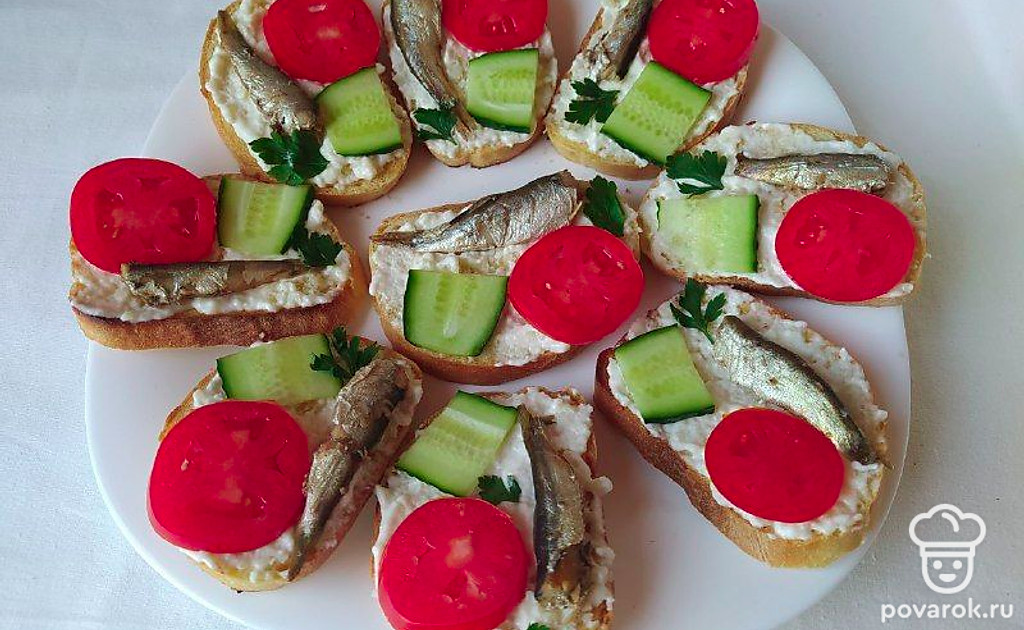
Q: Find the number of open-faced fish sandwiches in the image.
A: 9